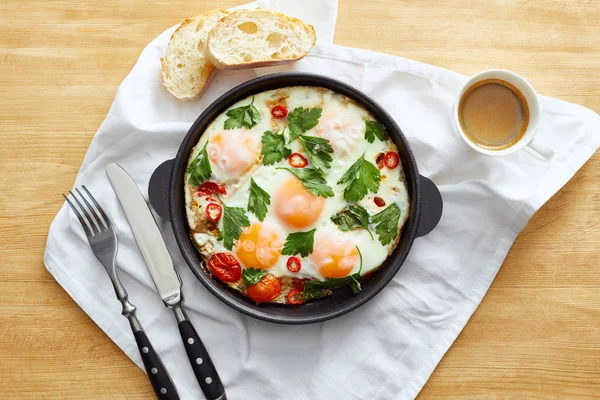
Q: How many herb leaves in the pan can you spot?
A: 15